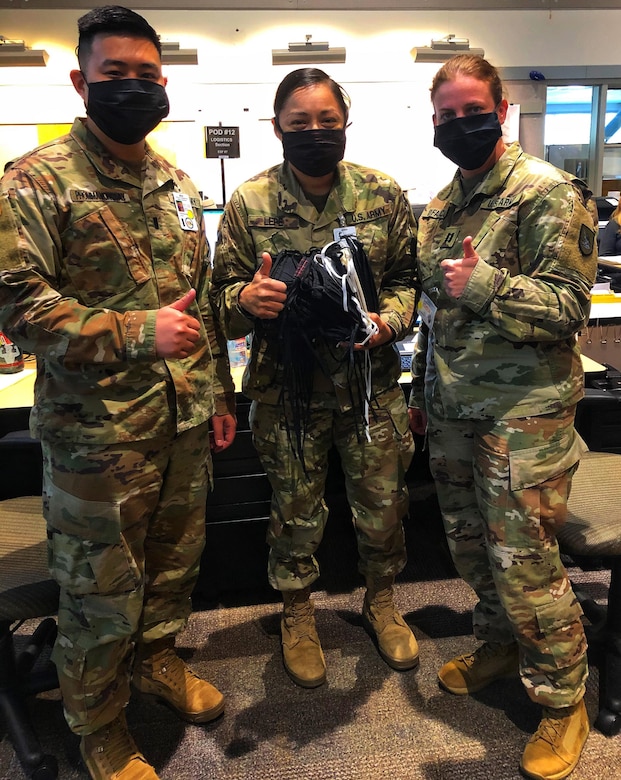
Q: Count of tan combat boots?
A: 6